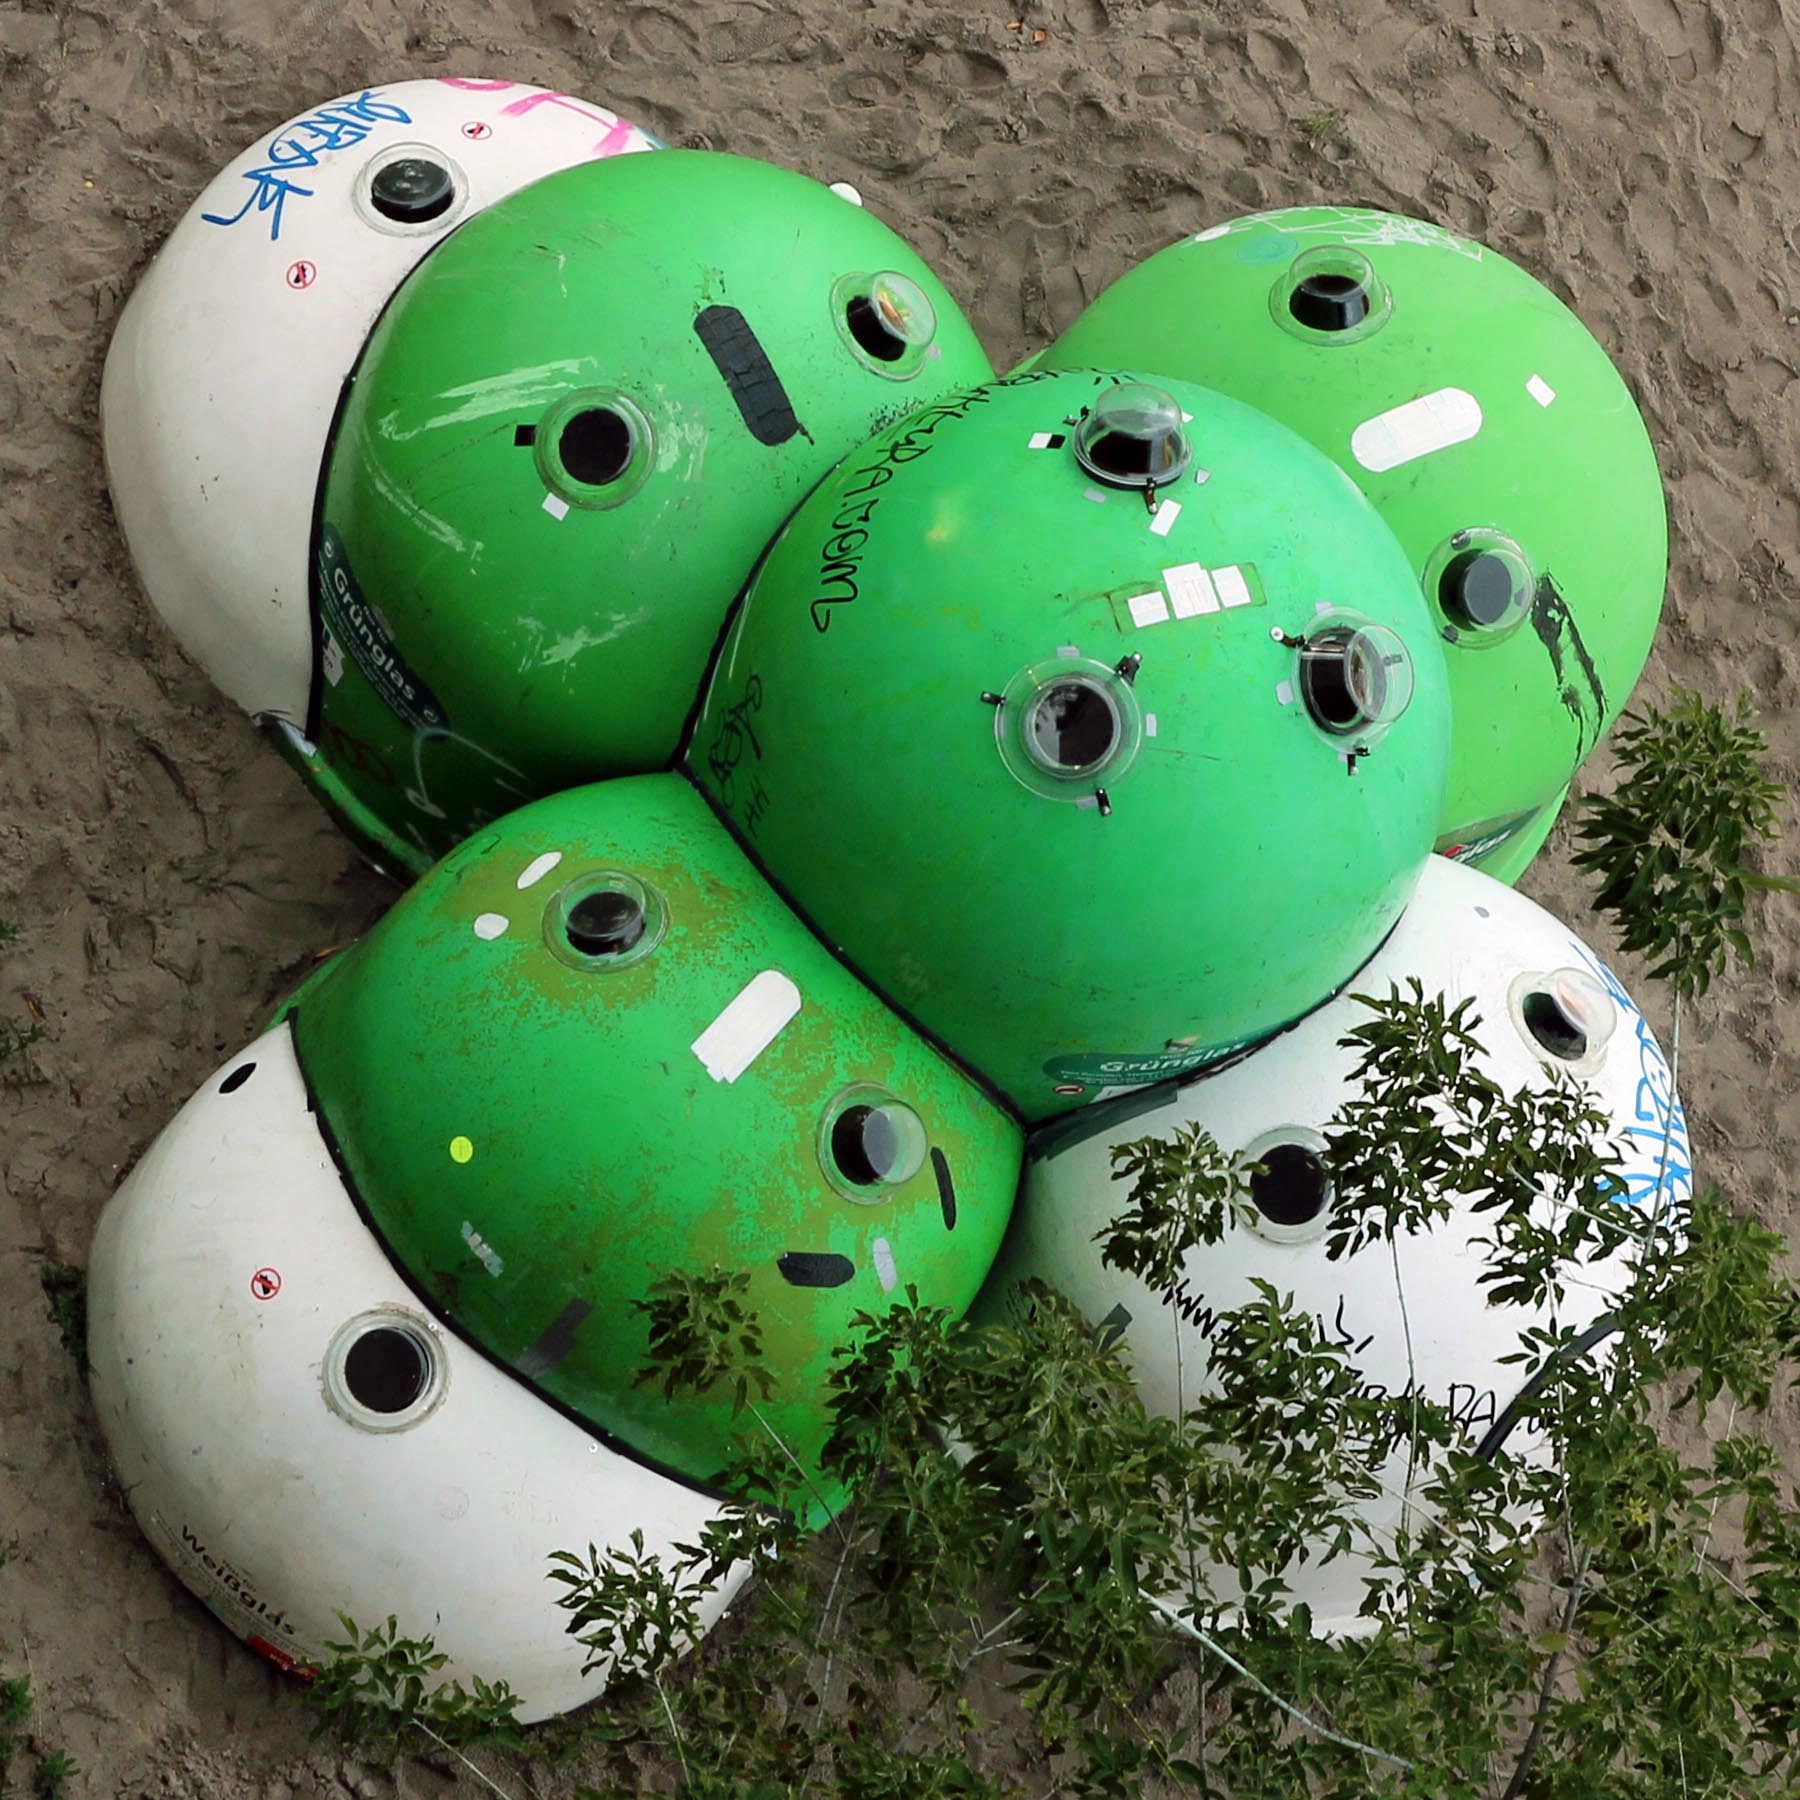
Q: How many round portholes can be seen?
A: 13